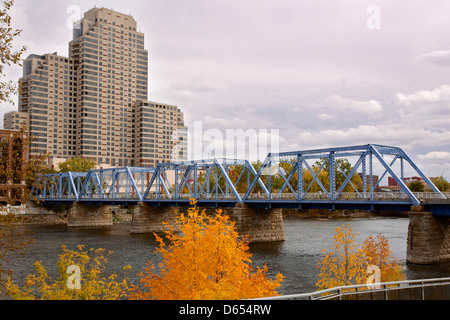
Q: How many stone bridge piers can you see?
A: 4